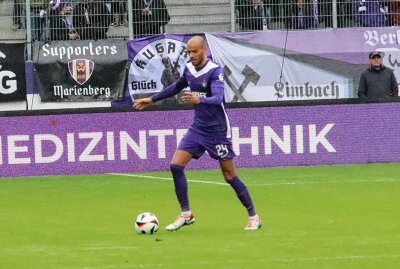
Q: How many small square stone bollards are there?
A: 0